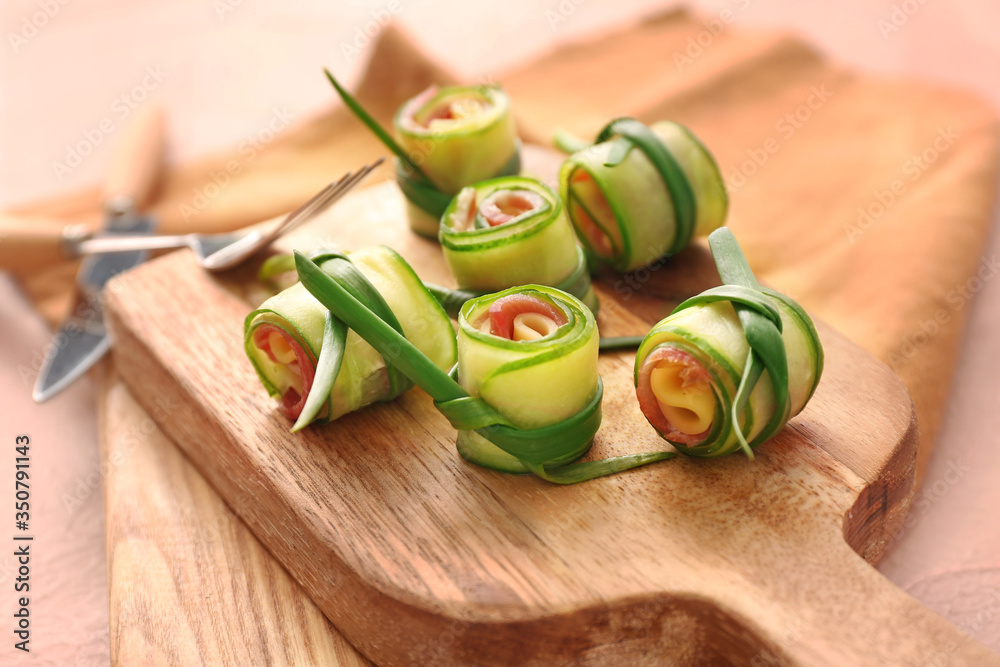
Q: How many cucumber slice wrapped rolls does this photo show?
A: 6